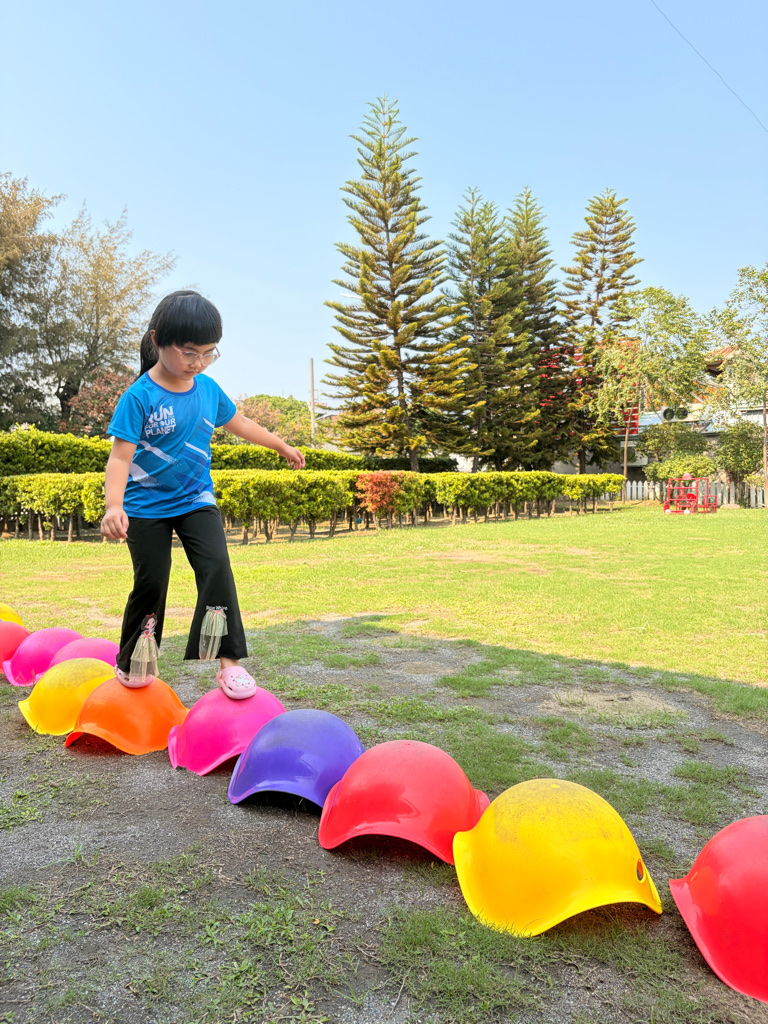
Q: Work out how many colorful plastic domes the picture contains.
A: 11